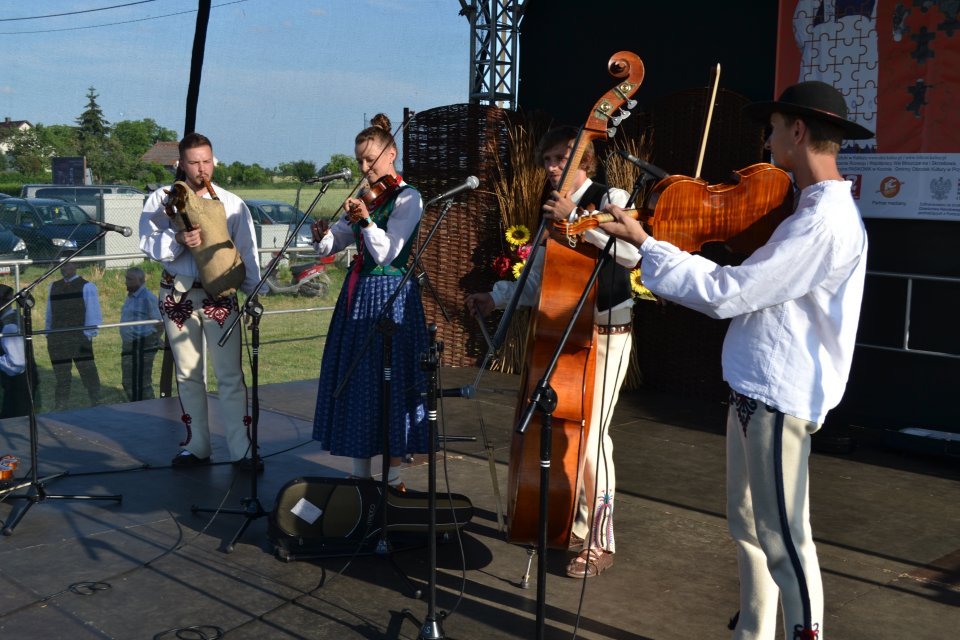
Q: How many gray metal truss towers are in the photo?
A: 1